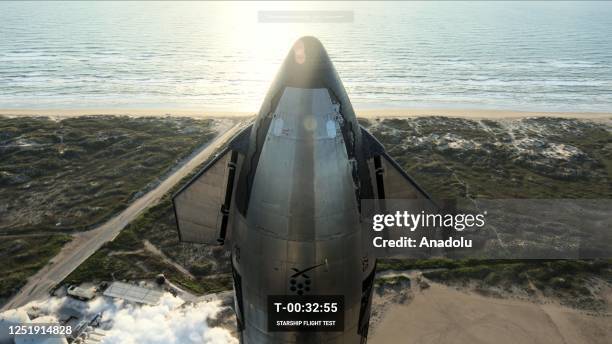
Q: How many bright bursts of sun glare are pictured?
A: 1